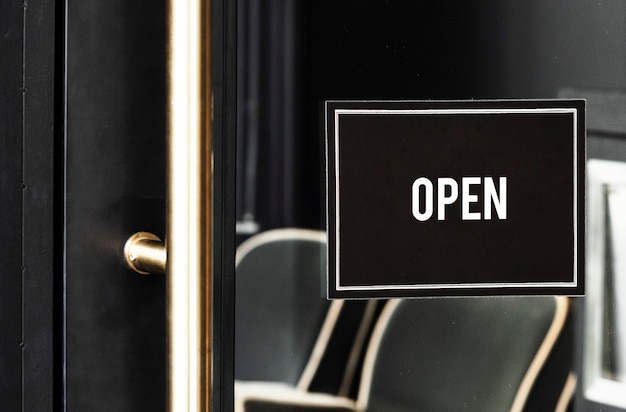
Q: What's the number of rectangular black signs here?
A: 1